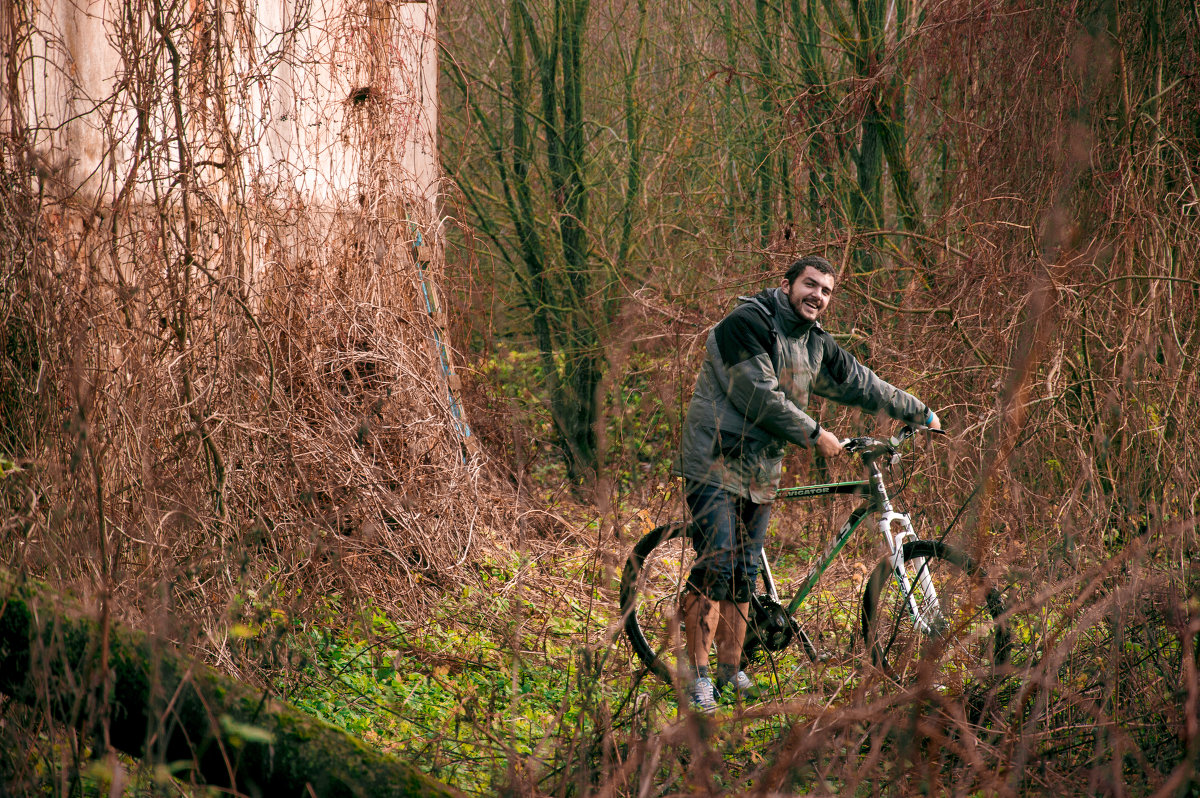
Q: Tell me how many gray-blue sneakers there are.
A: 2